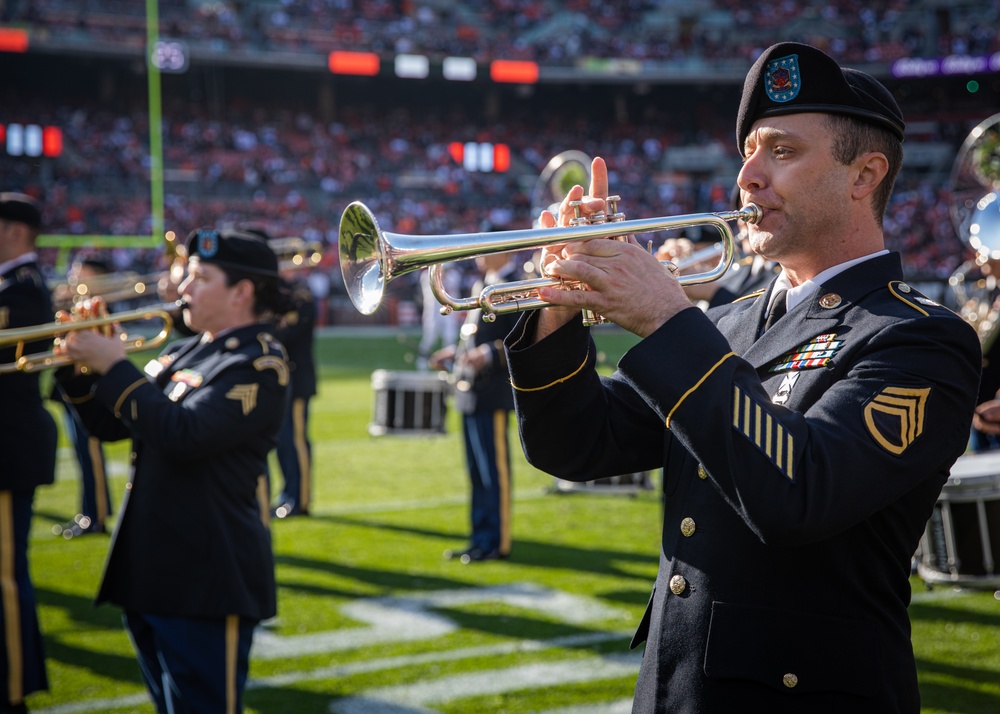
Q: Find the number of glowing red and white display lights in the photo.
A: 13